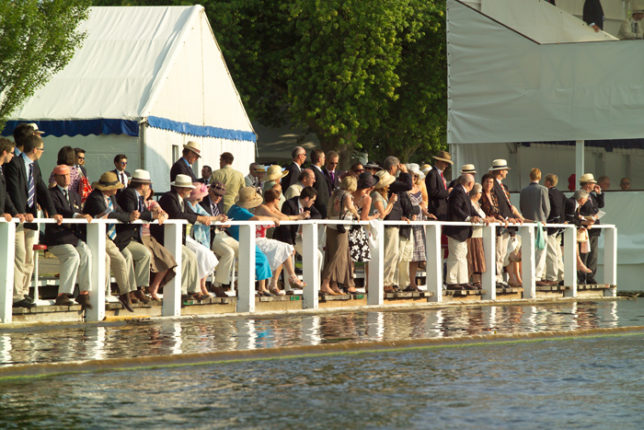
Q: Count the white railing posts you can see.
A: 11